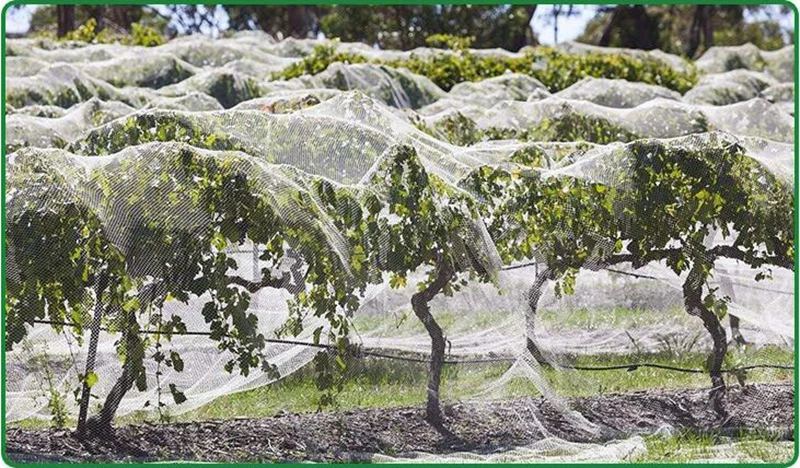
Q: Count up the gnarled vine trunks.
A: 4